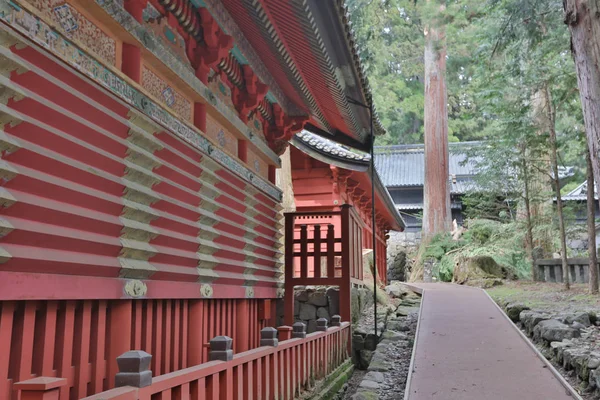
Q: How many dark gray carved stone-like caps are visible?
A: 6